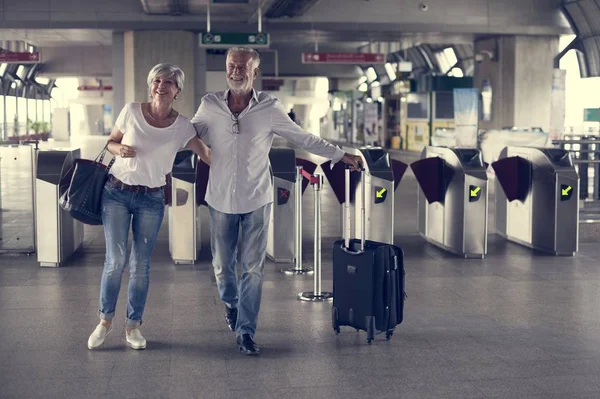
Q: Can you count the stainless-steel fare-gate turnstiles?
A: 6